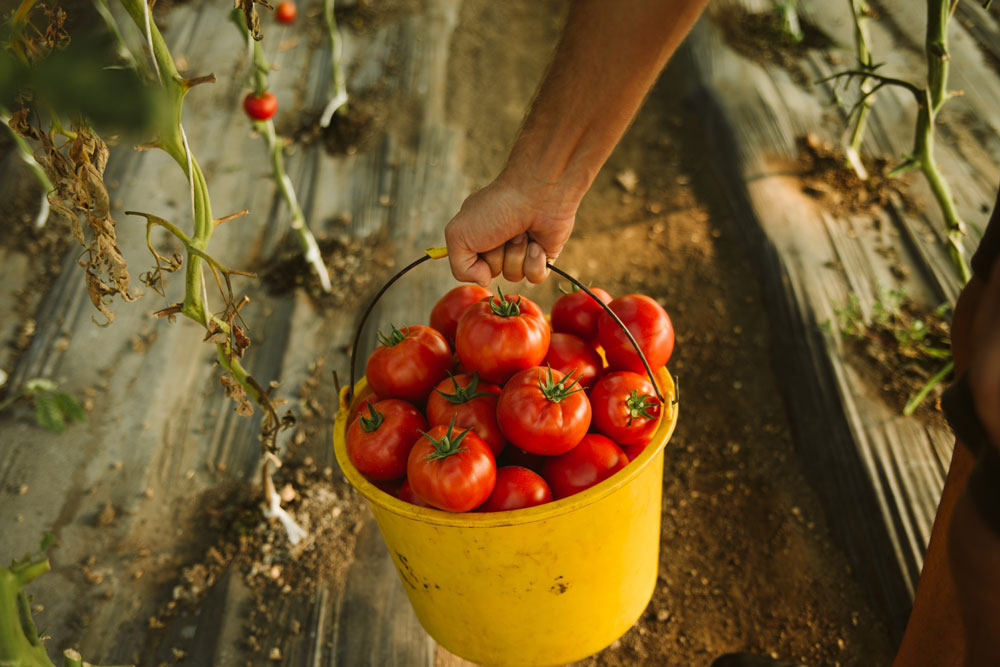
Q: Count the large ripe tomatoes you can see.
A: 13